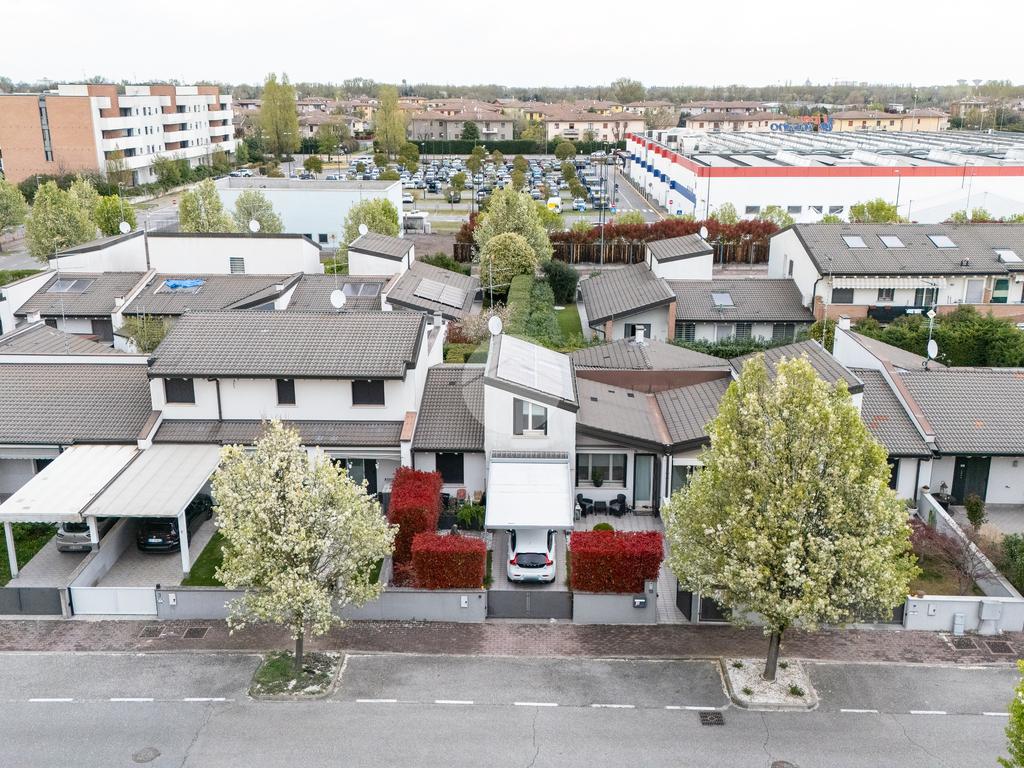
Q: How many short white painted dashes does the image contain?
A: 11